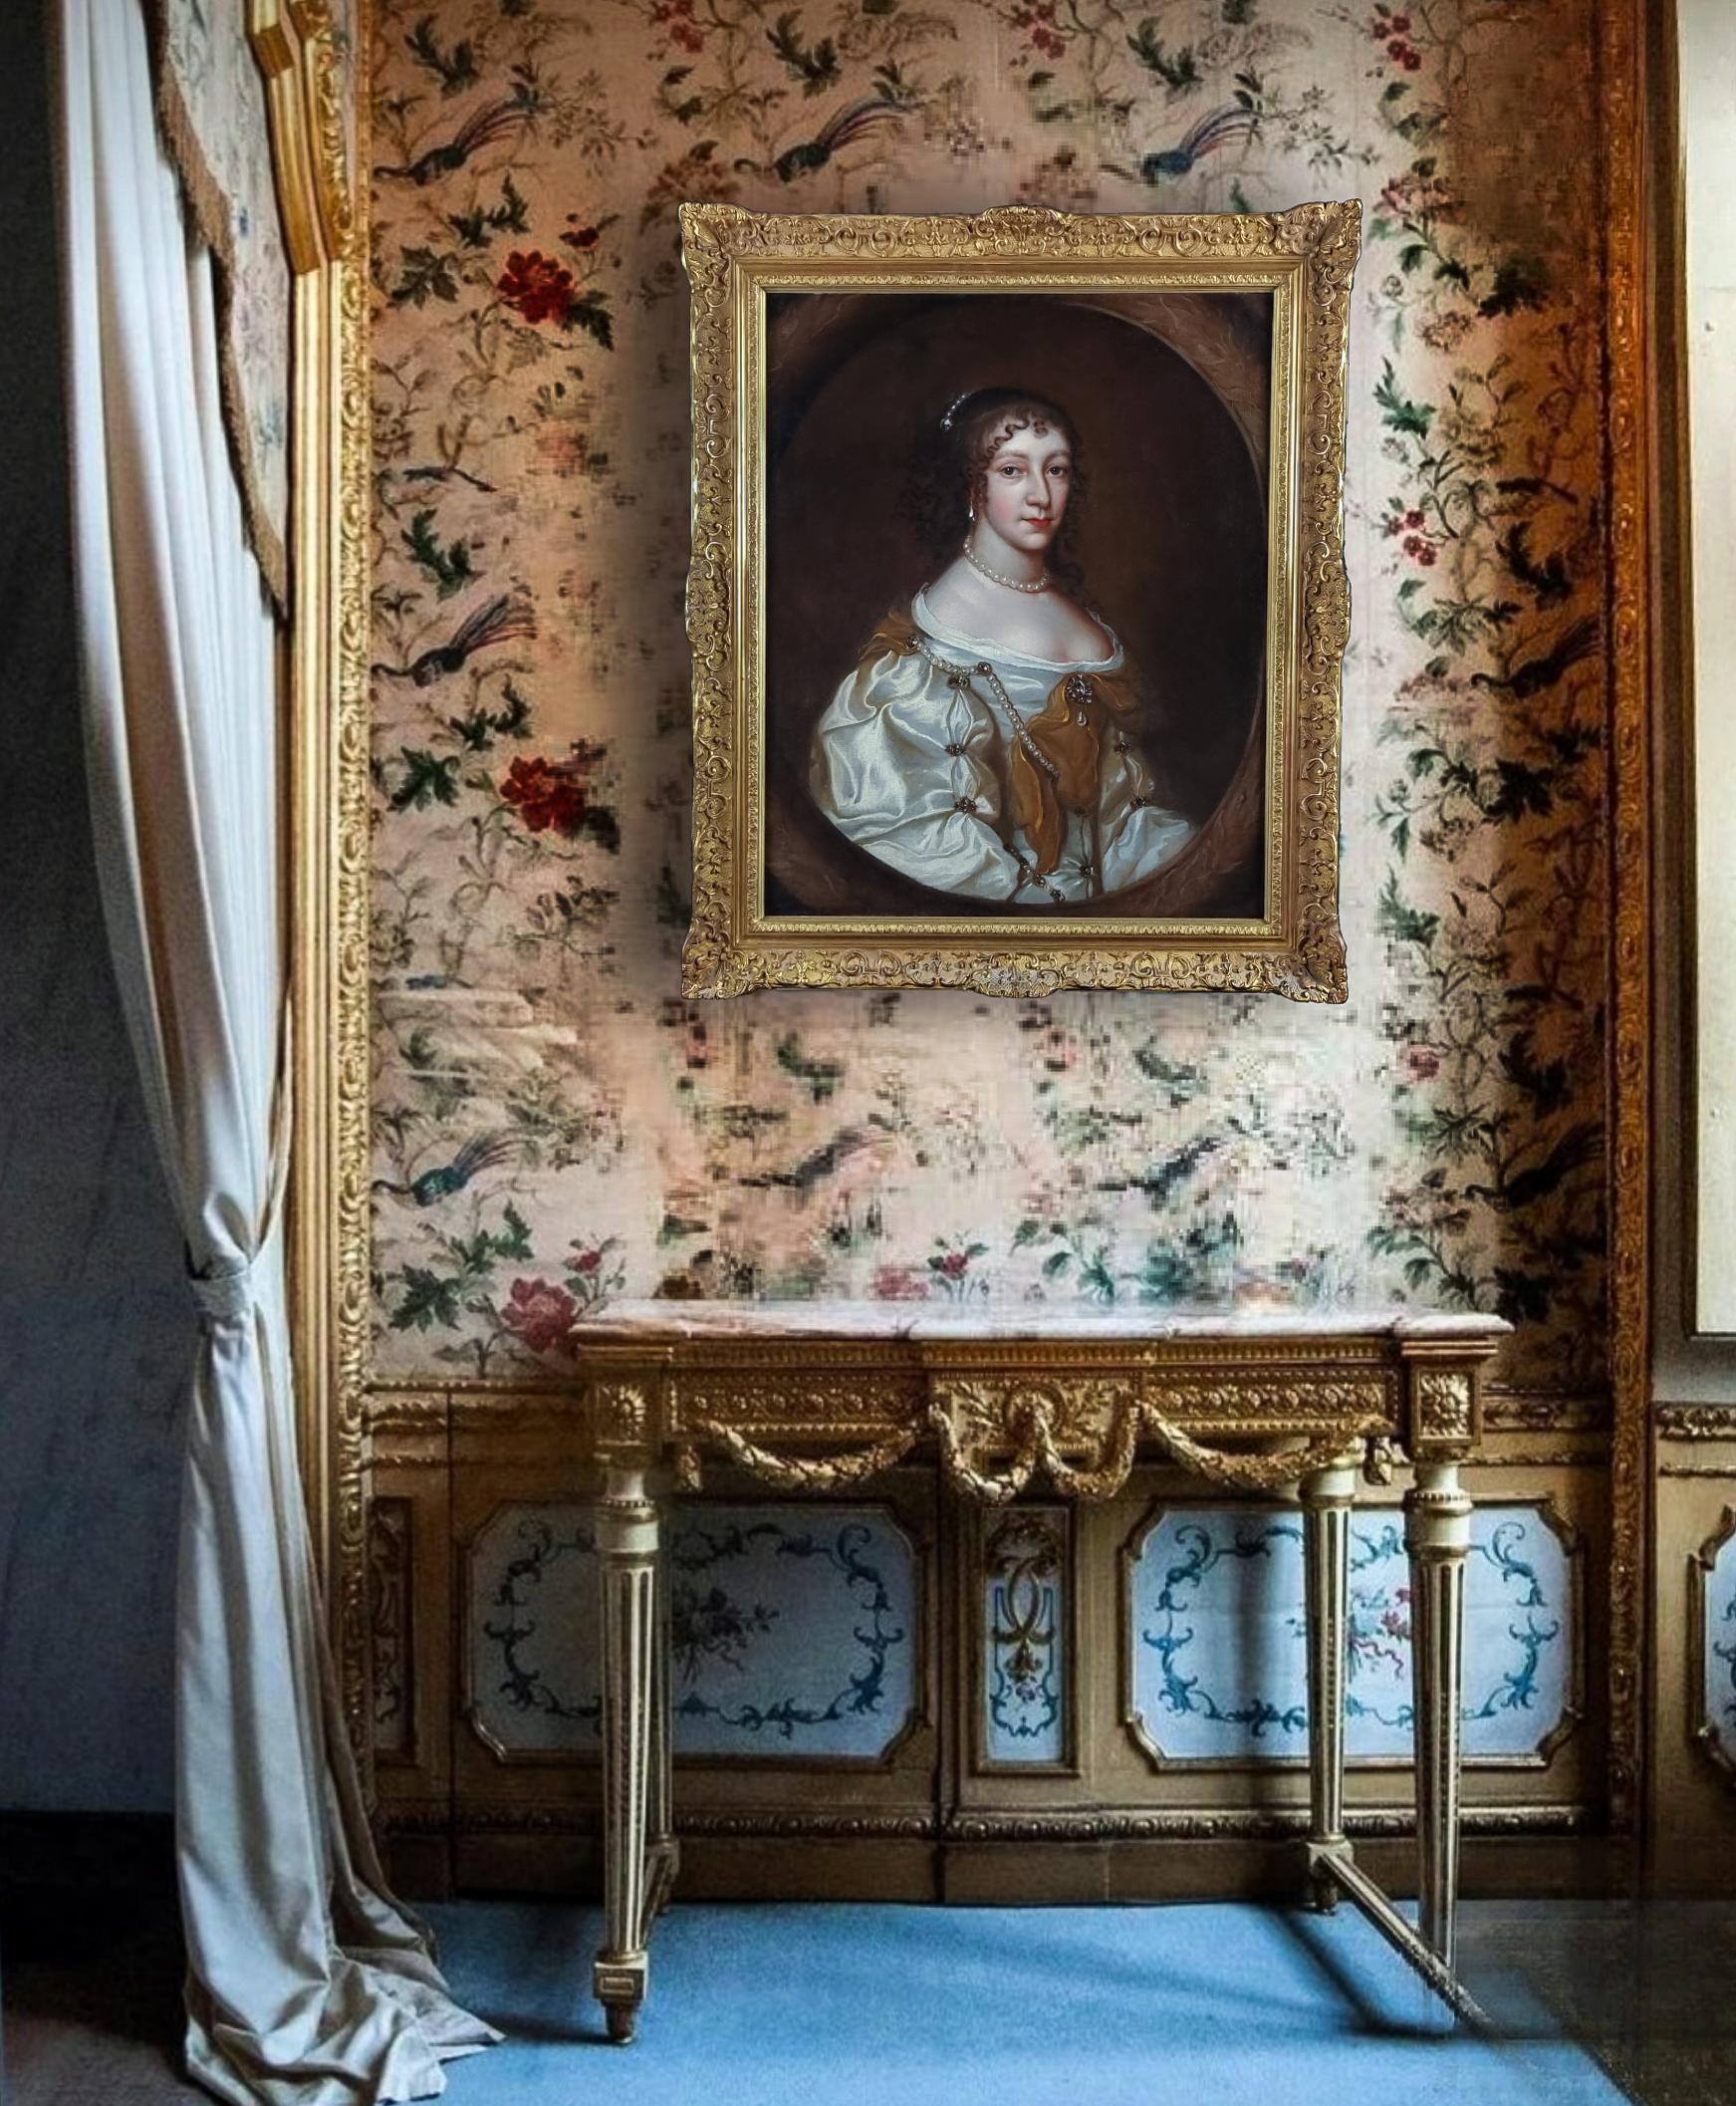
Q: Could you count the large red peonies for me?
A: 3